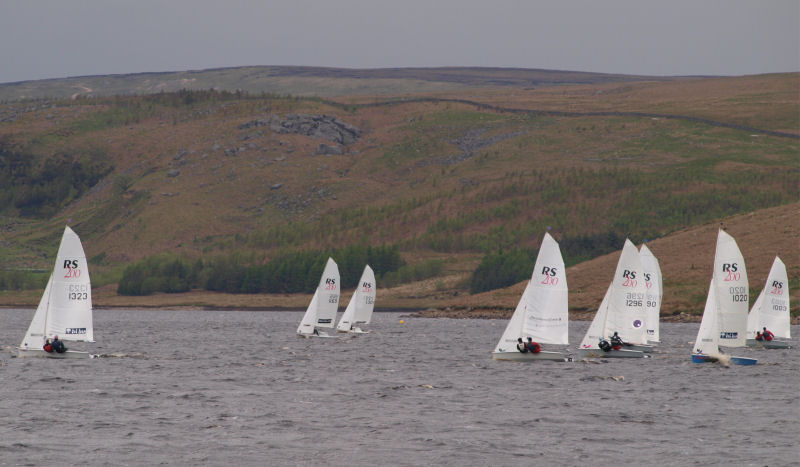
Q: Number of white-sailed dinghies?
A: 8